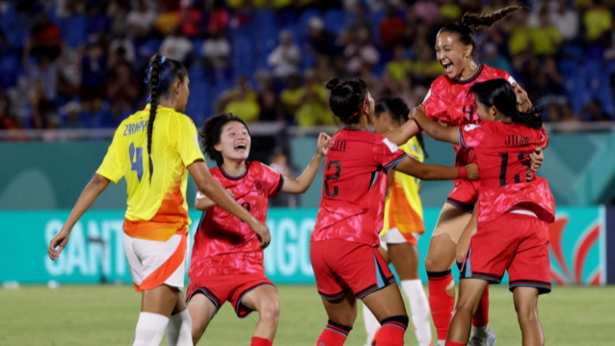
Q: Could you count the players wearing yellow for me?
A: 2